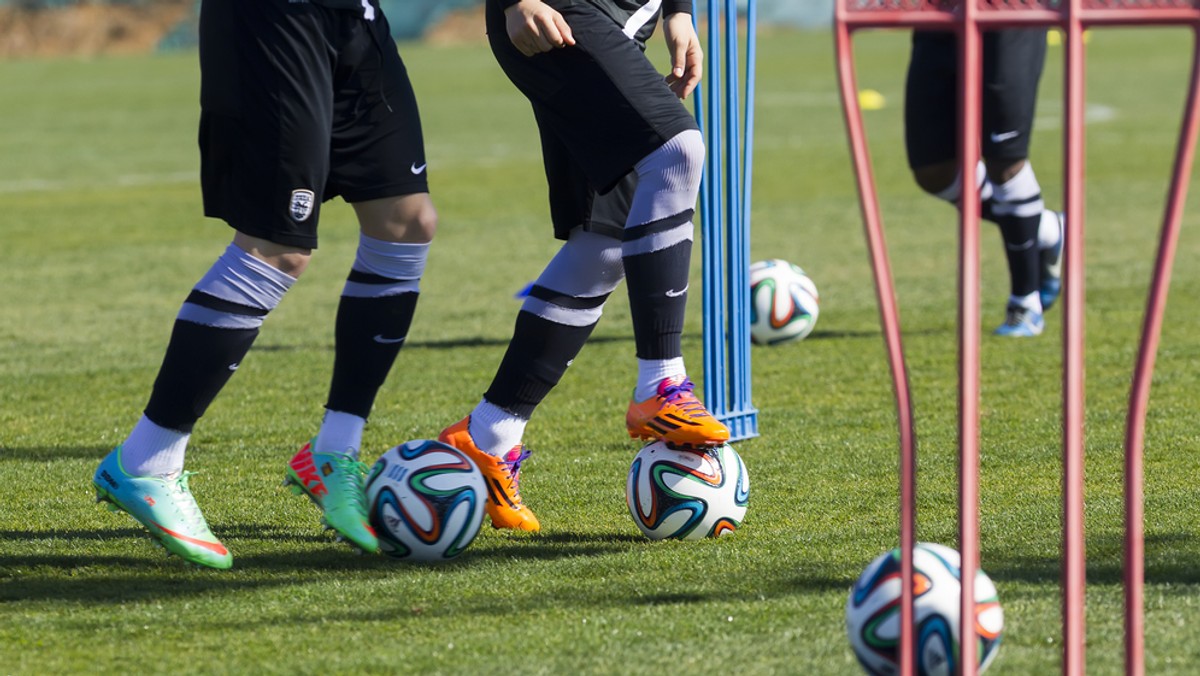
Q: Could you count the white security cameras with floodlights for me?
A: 0